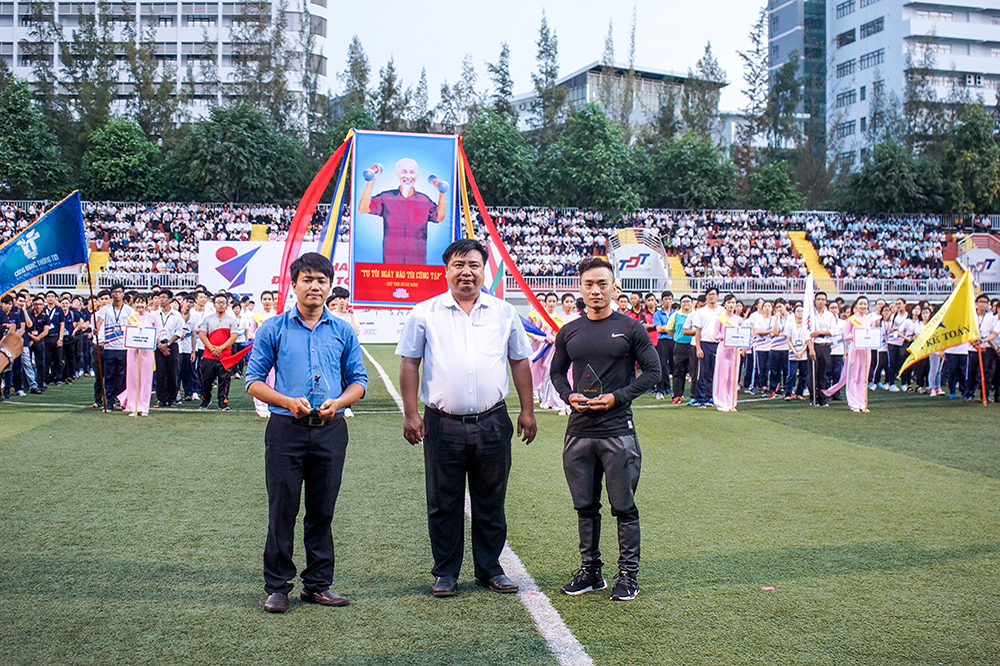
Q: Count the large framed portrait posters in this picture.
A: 1